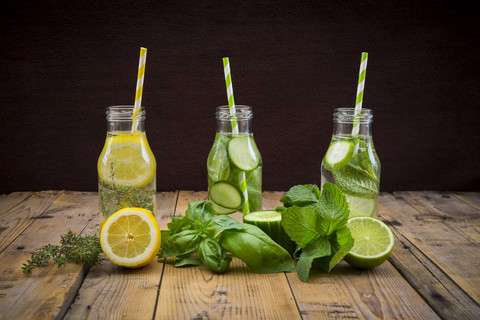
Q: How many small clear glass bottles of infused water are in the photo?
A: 3